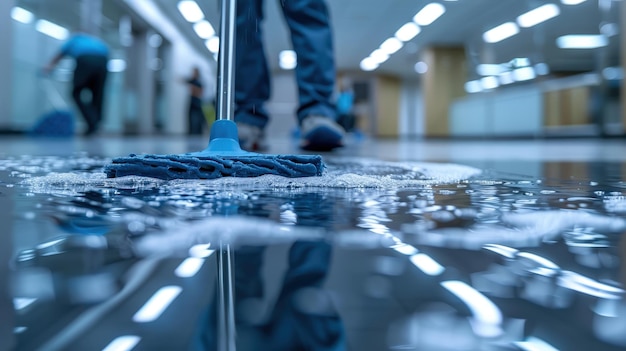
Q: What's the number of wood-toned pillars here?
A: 2